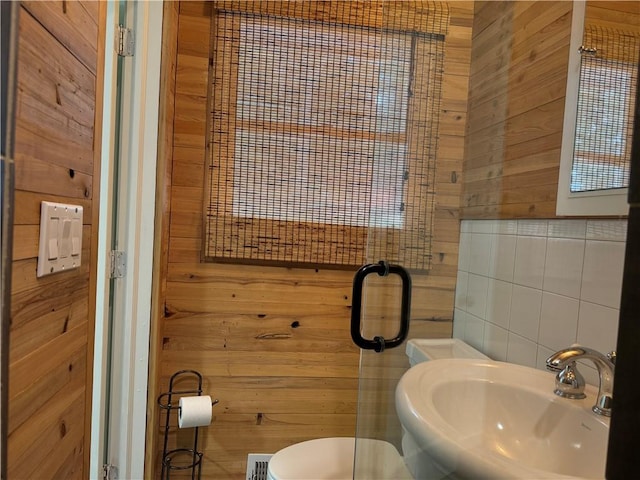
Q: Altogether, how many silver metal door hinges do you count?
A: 3